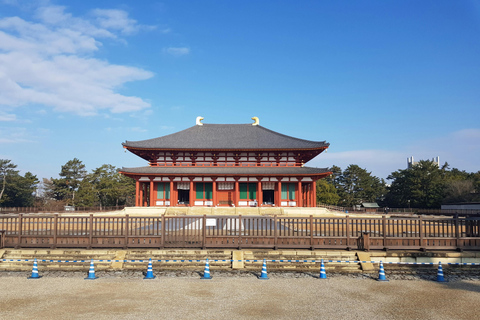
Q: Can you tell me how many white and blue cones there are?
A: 8